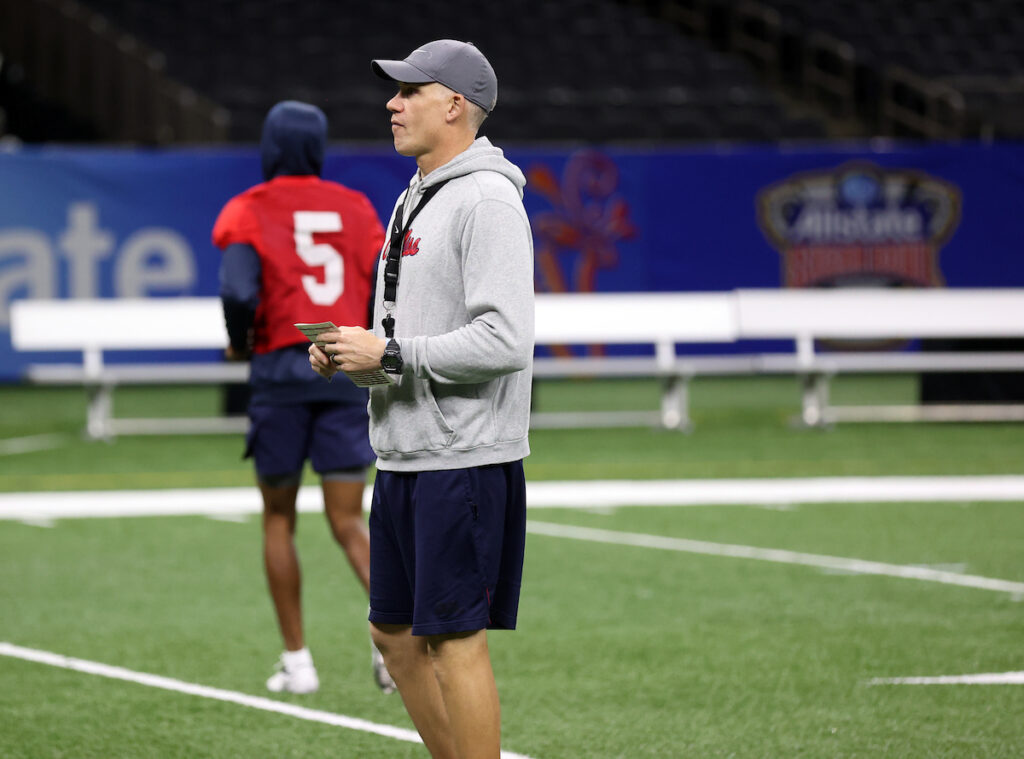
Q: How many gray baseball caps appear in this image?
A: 1